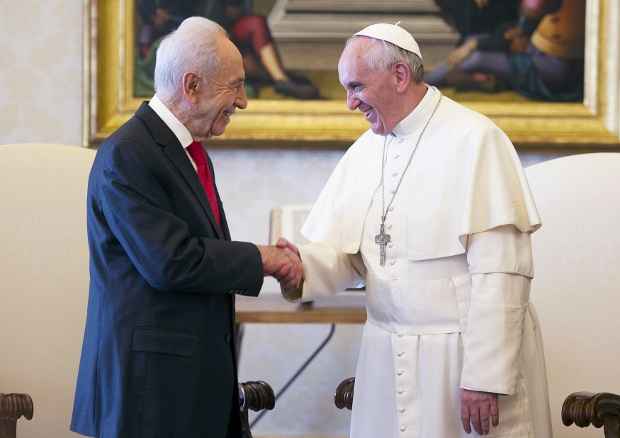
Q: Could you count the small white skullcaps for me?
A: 1